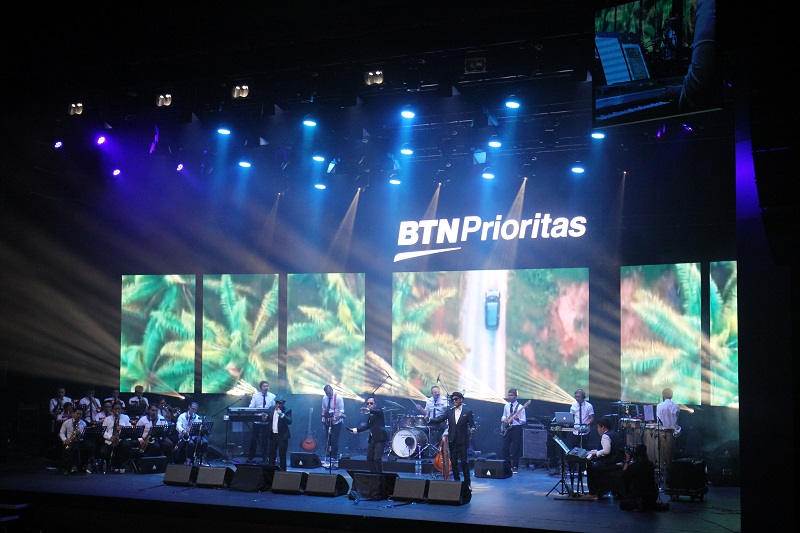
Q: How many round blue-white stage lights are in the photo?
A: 13